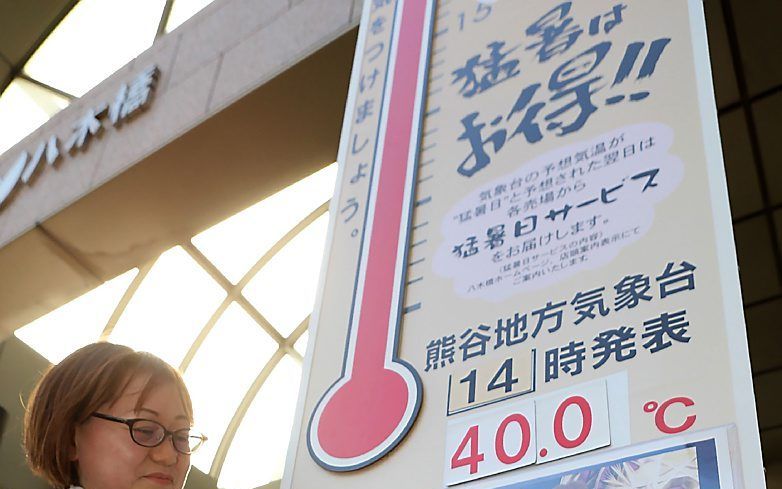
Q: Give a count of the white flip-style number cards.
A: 2